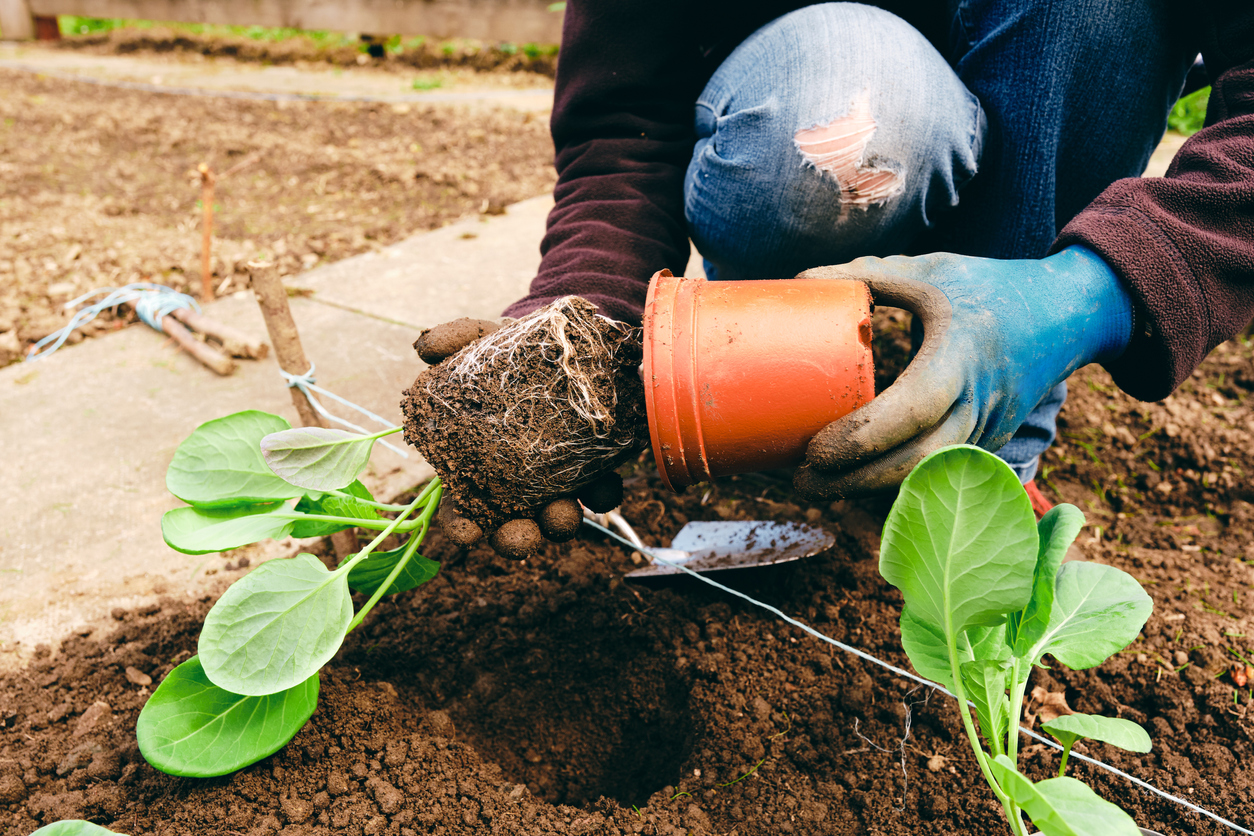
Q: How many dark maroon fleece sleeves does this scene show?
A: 2